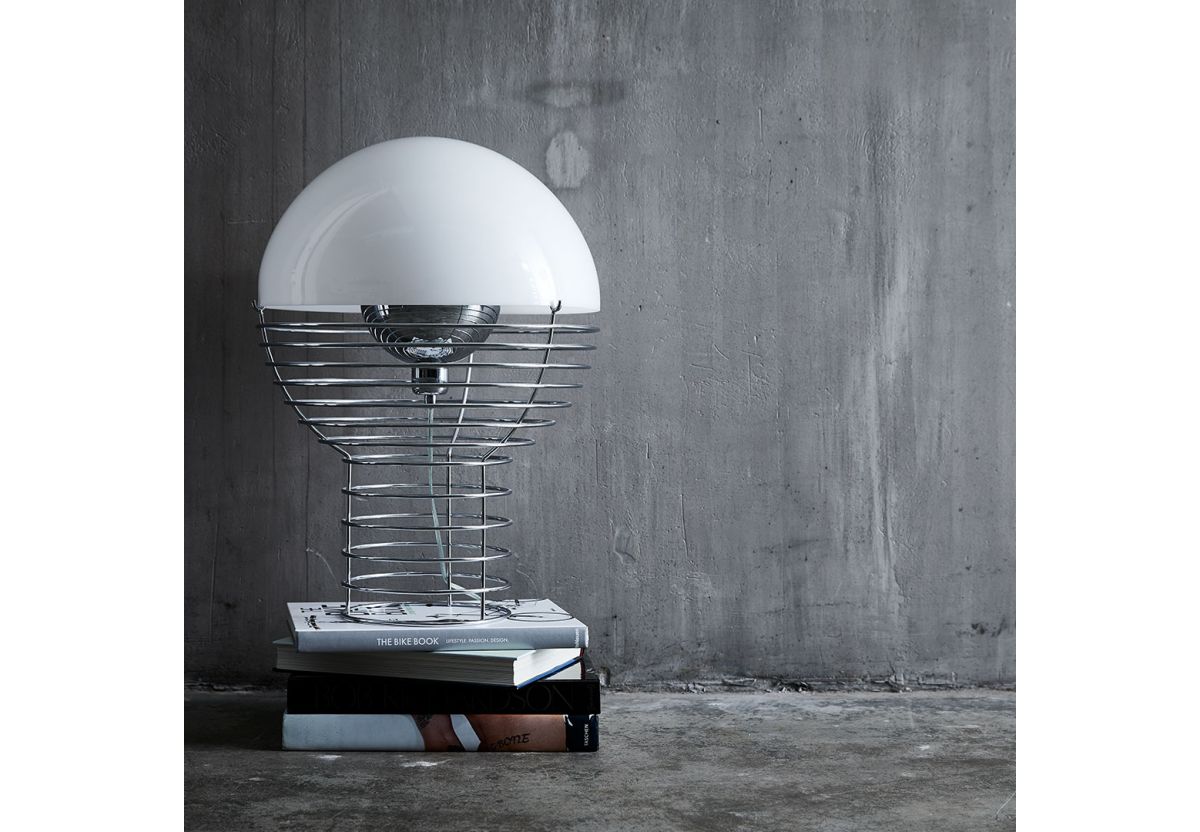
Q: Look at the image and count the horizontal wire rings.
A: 13